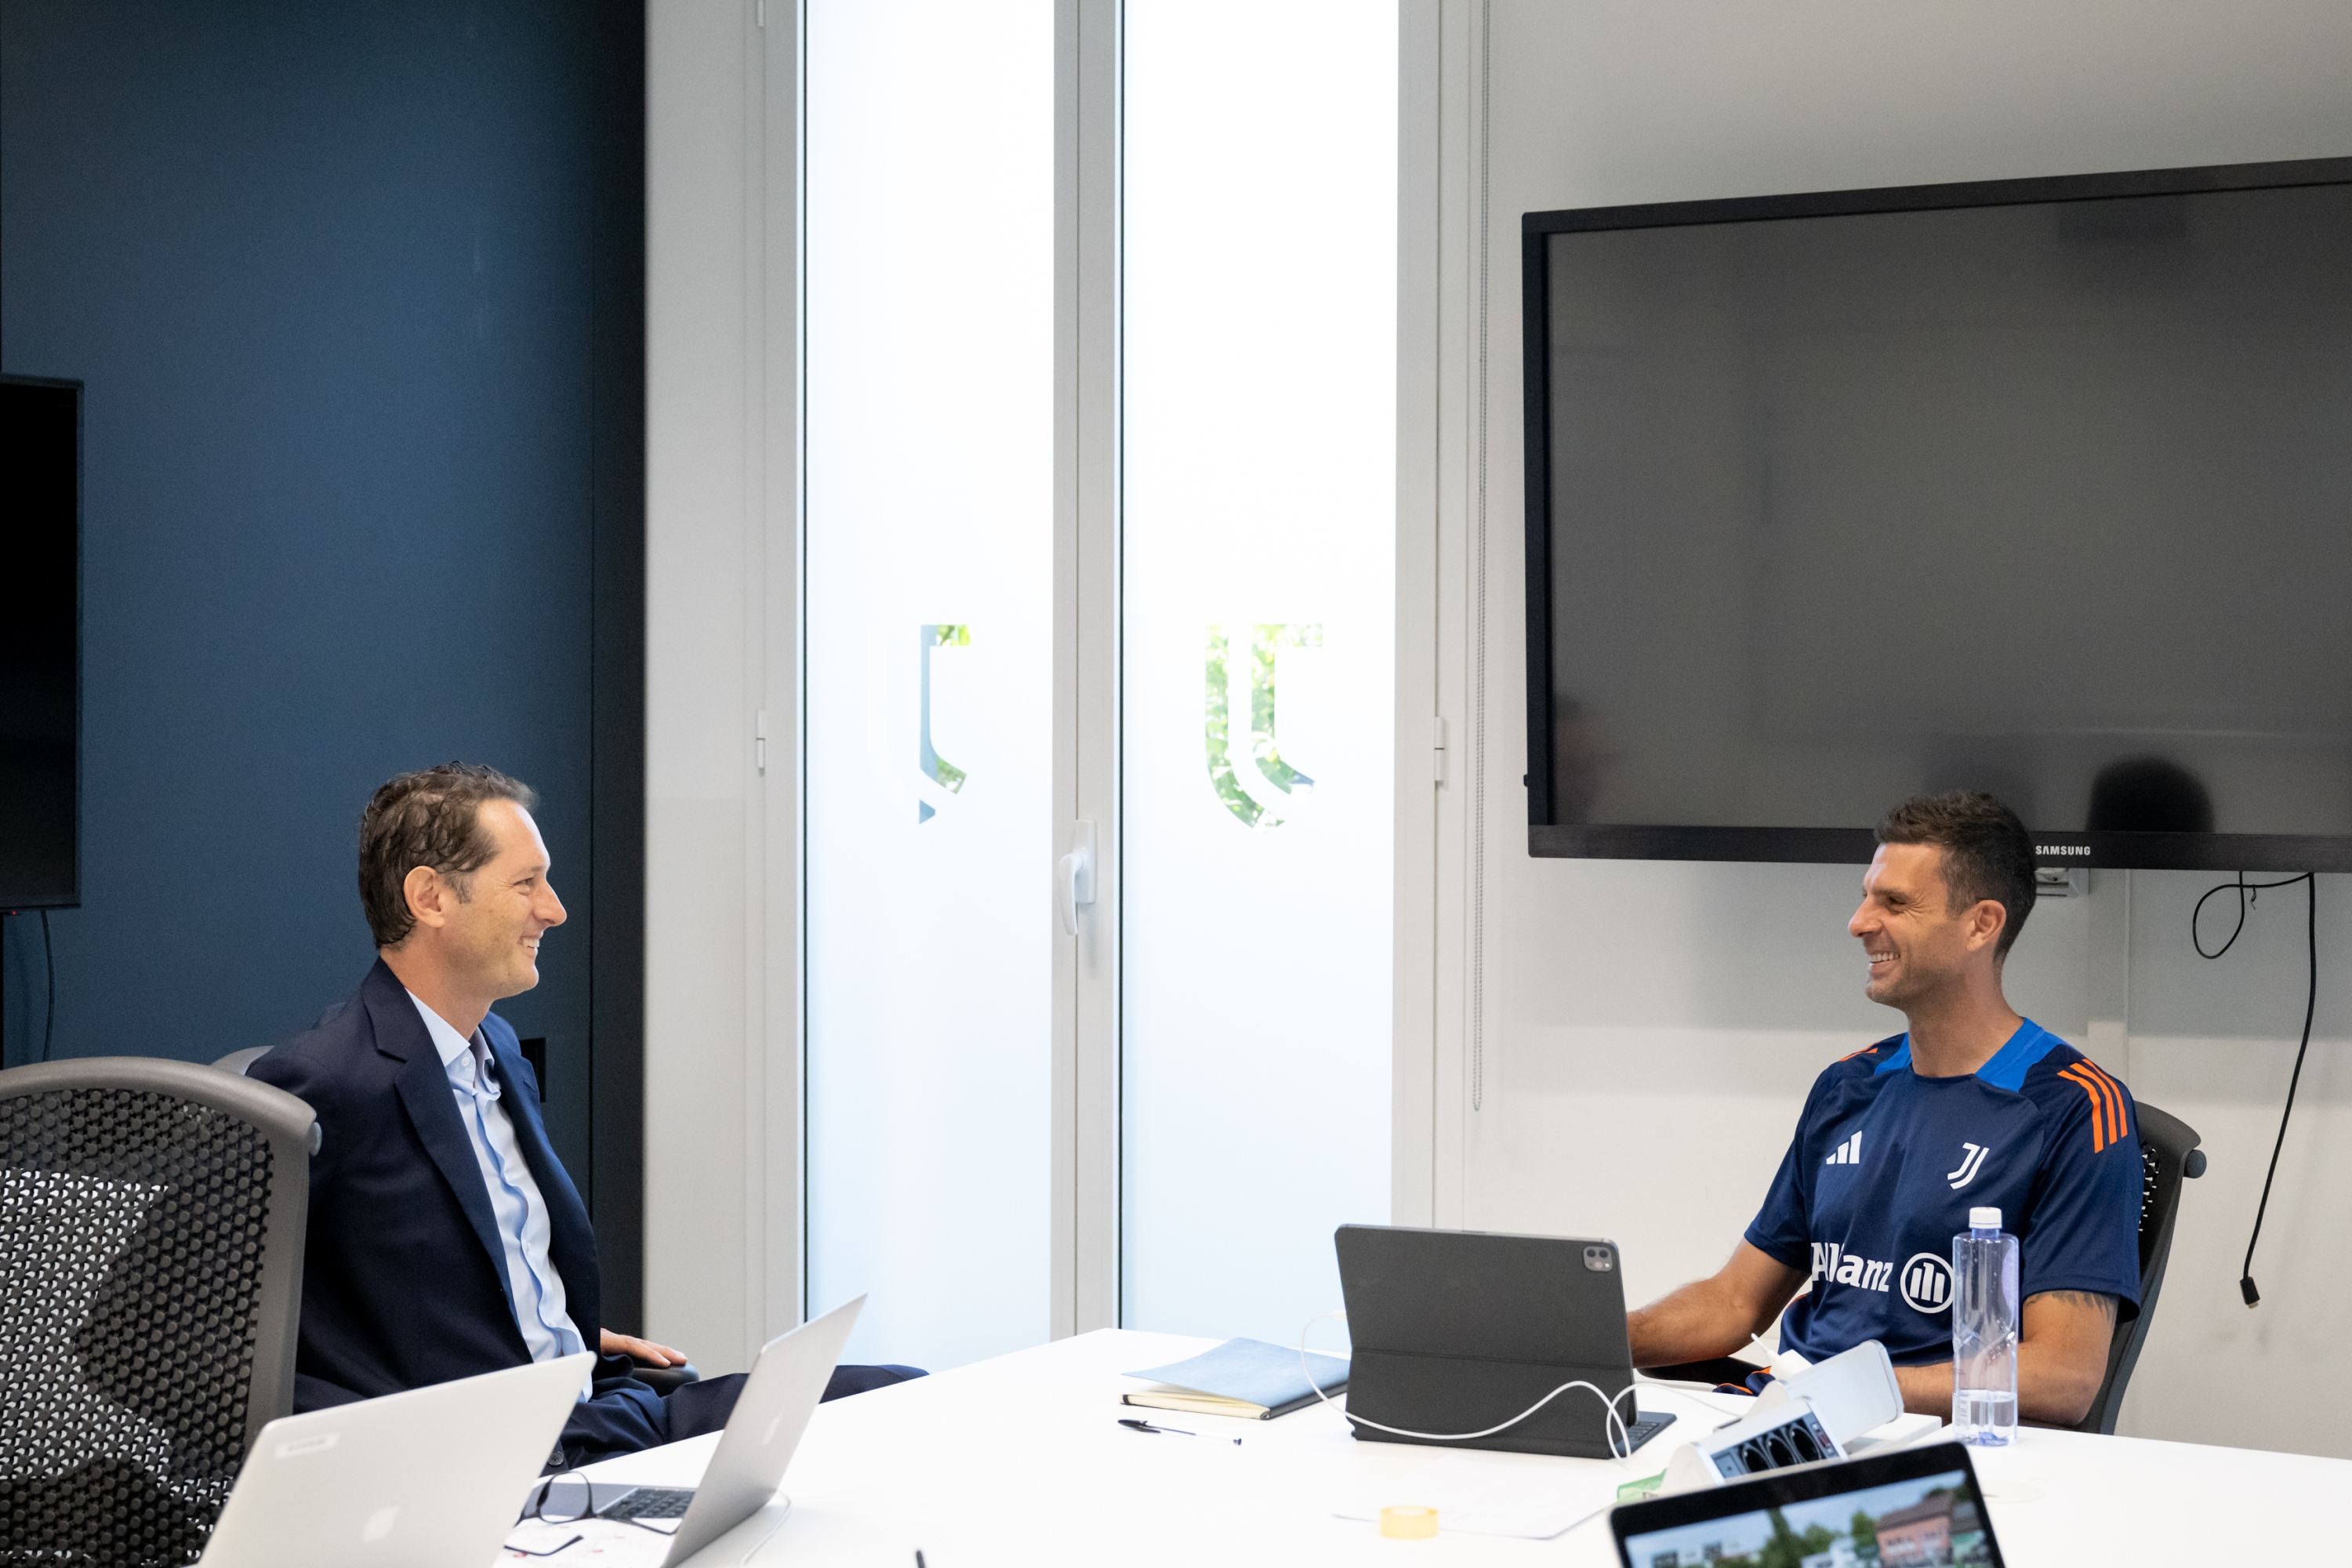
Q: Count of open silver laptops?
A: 2